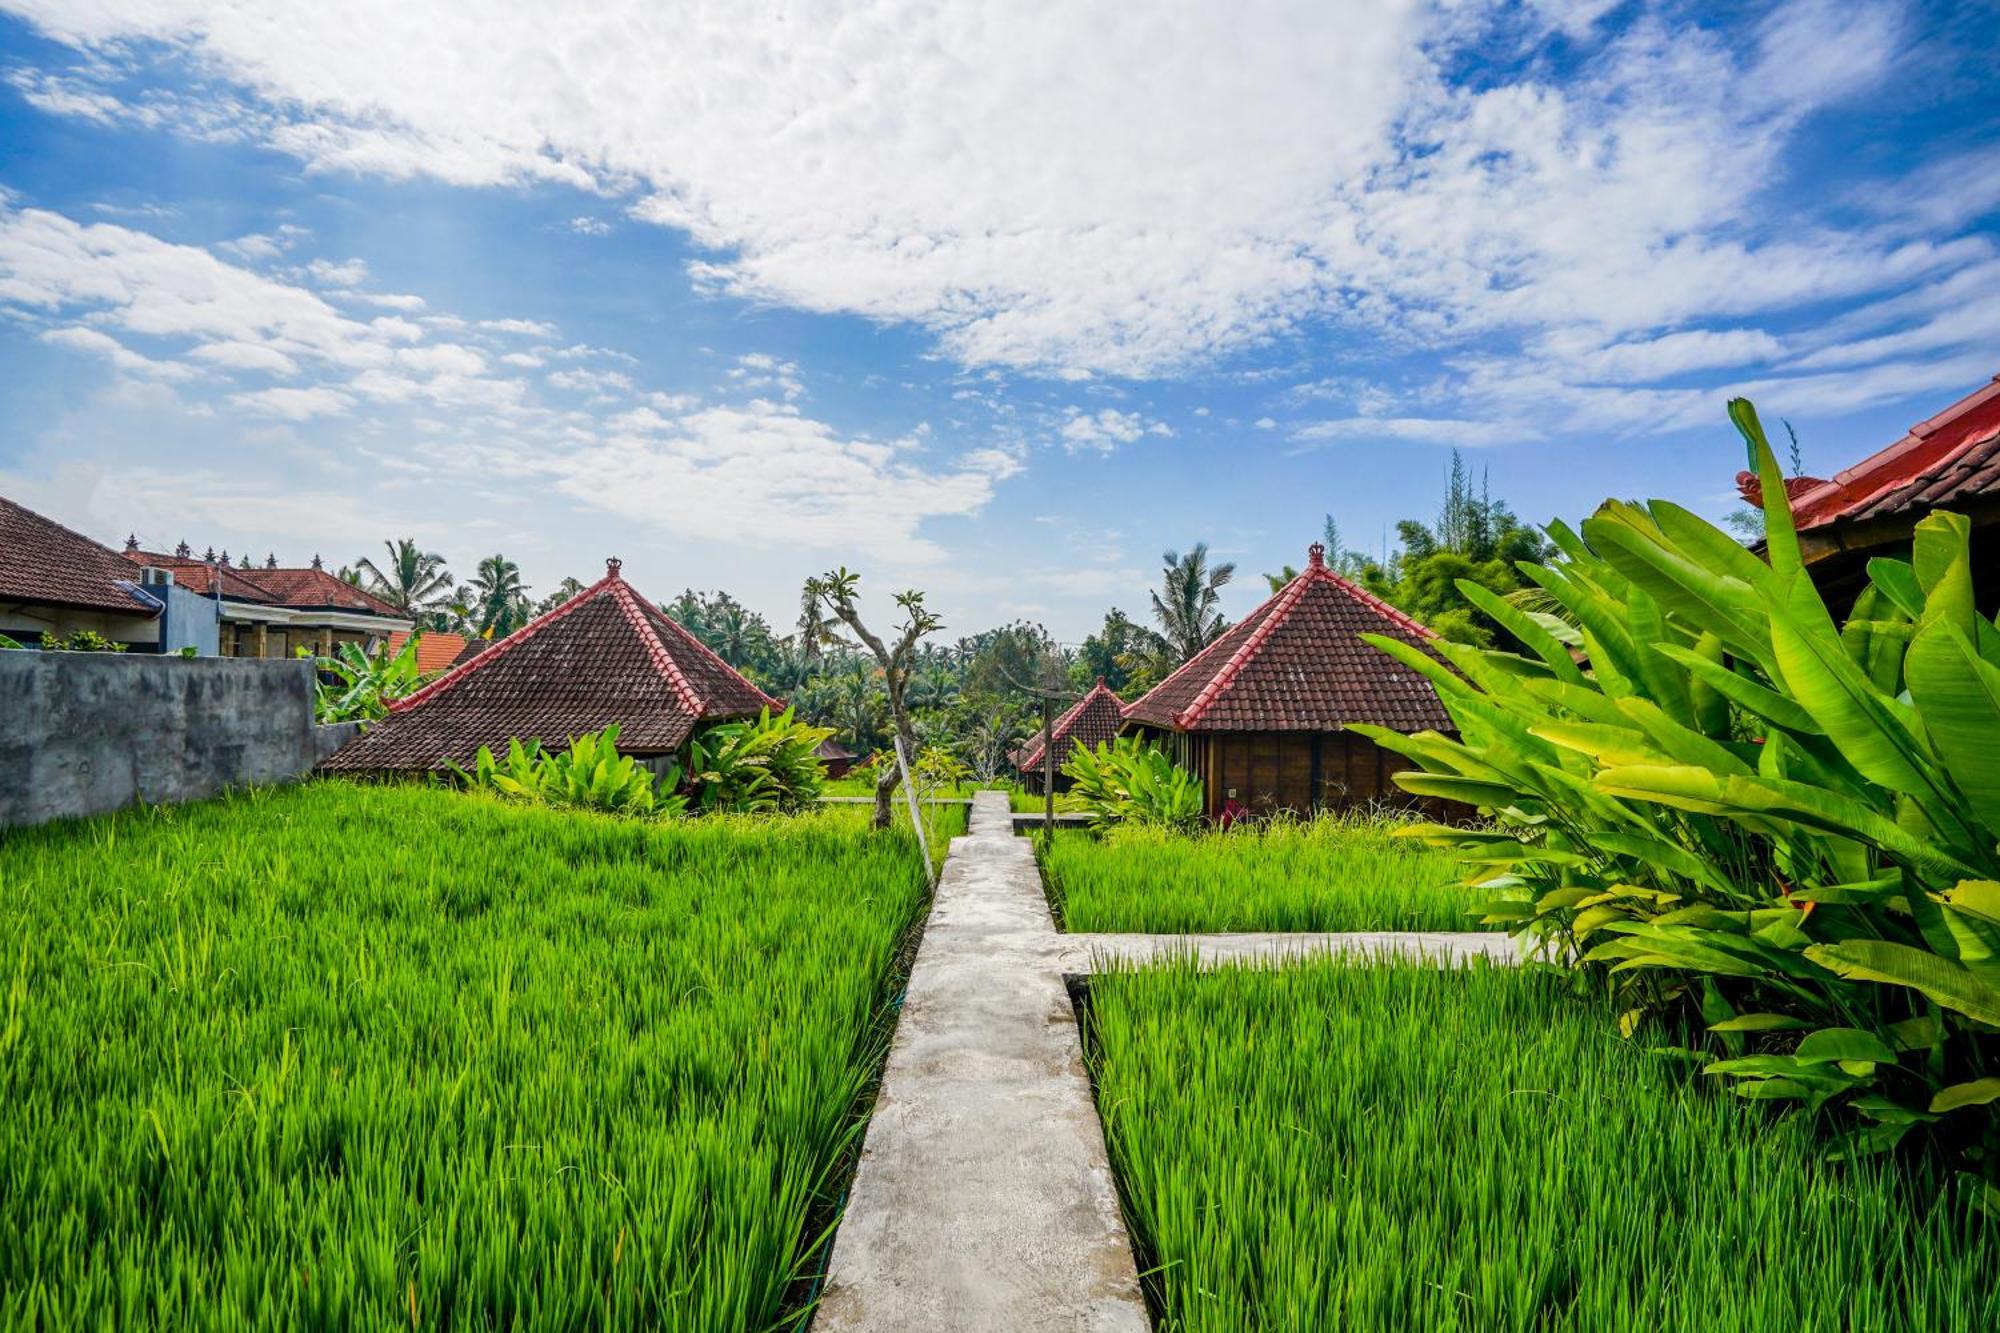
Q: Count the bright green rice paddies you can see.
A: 3